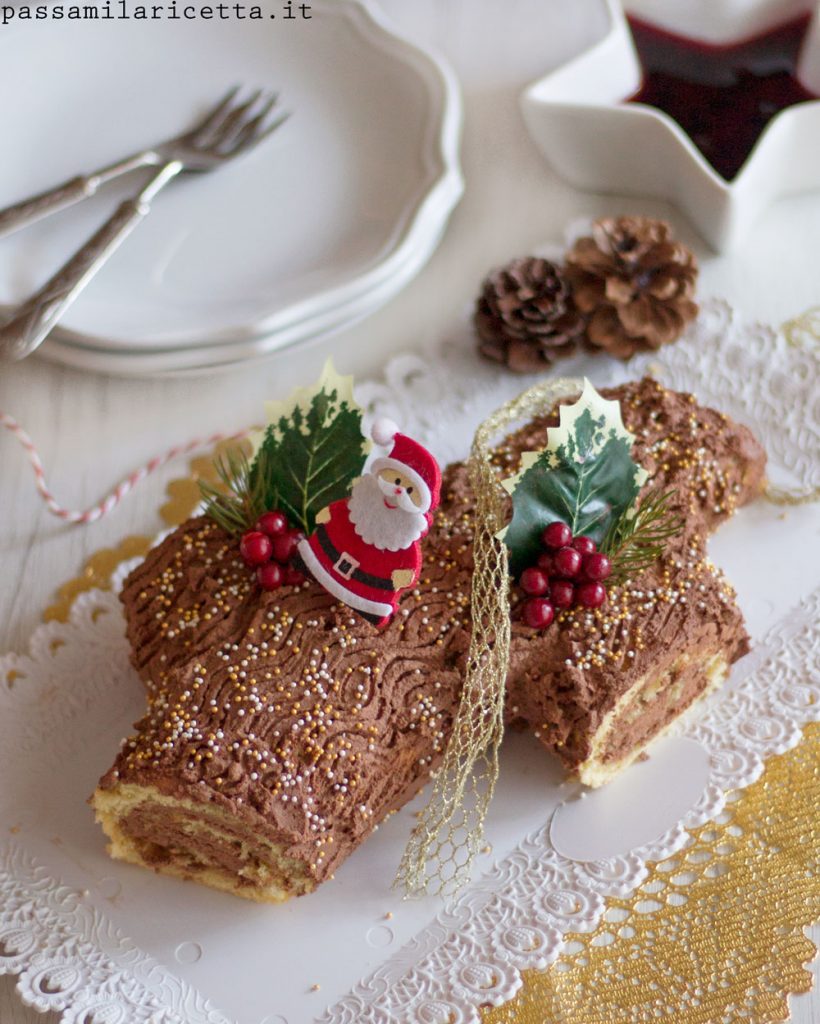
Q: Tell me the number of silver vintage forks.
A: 2